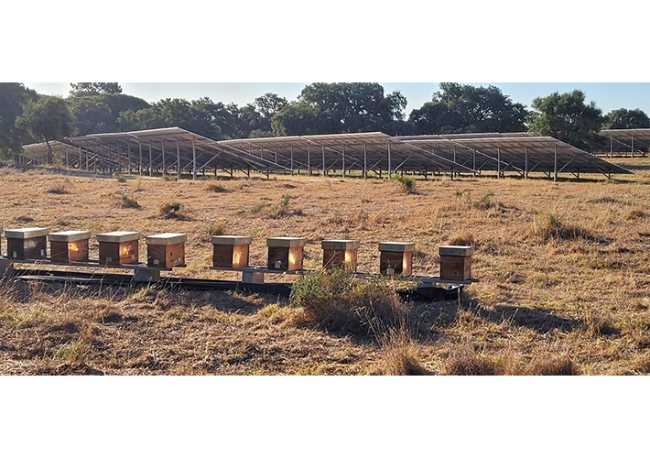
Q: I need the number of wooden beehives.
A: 9